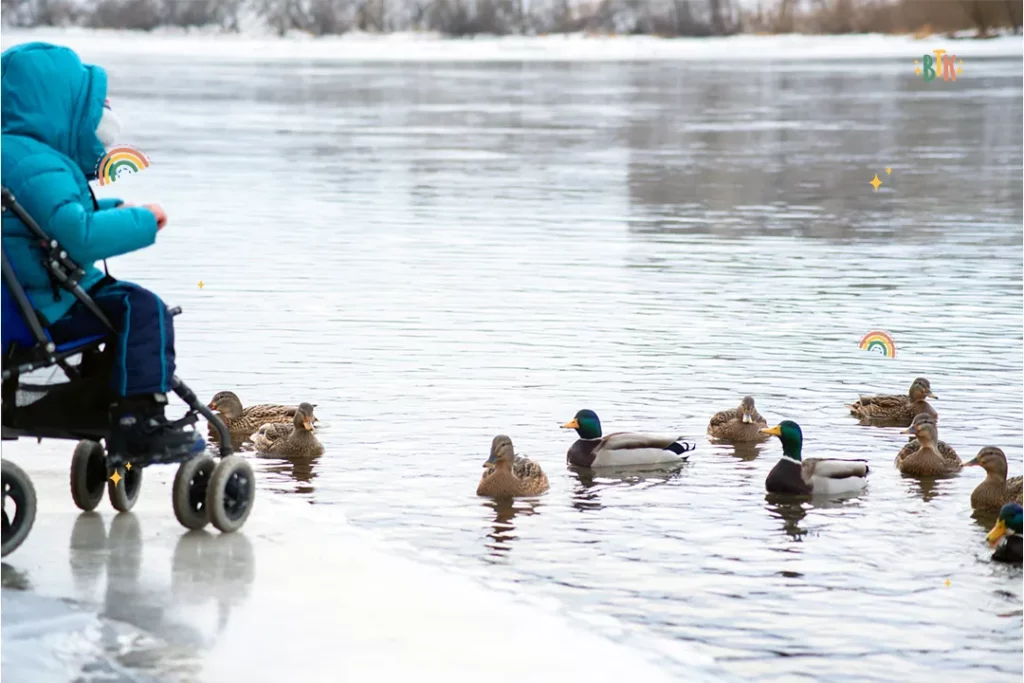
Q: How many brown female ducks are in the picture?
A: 7